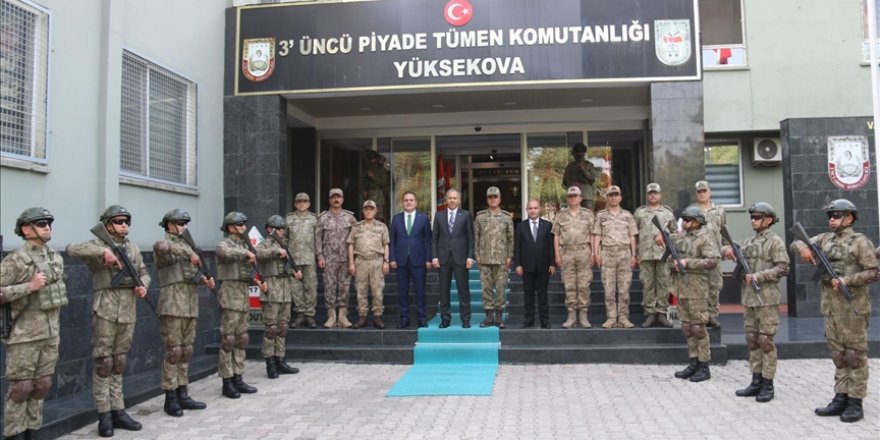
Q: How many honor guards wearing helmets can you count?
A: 8